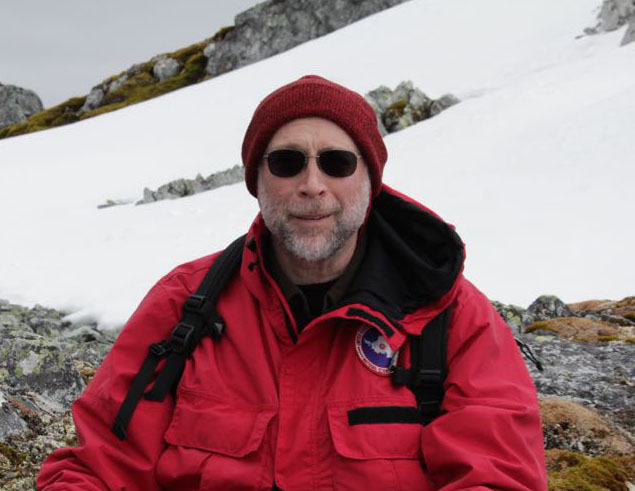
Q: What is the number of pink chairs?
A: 0